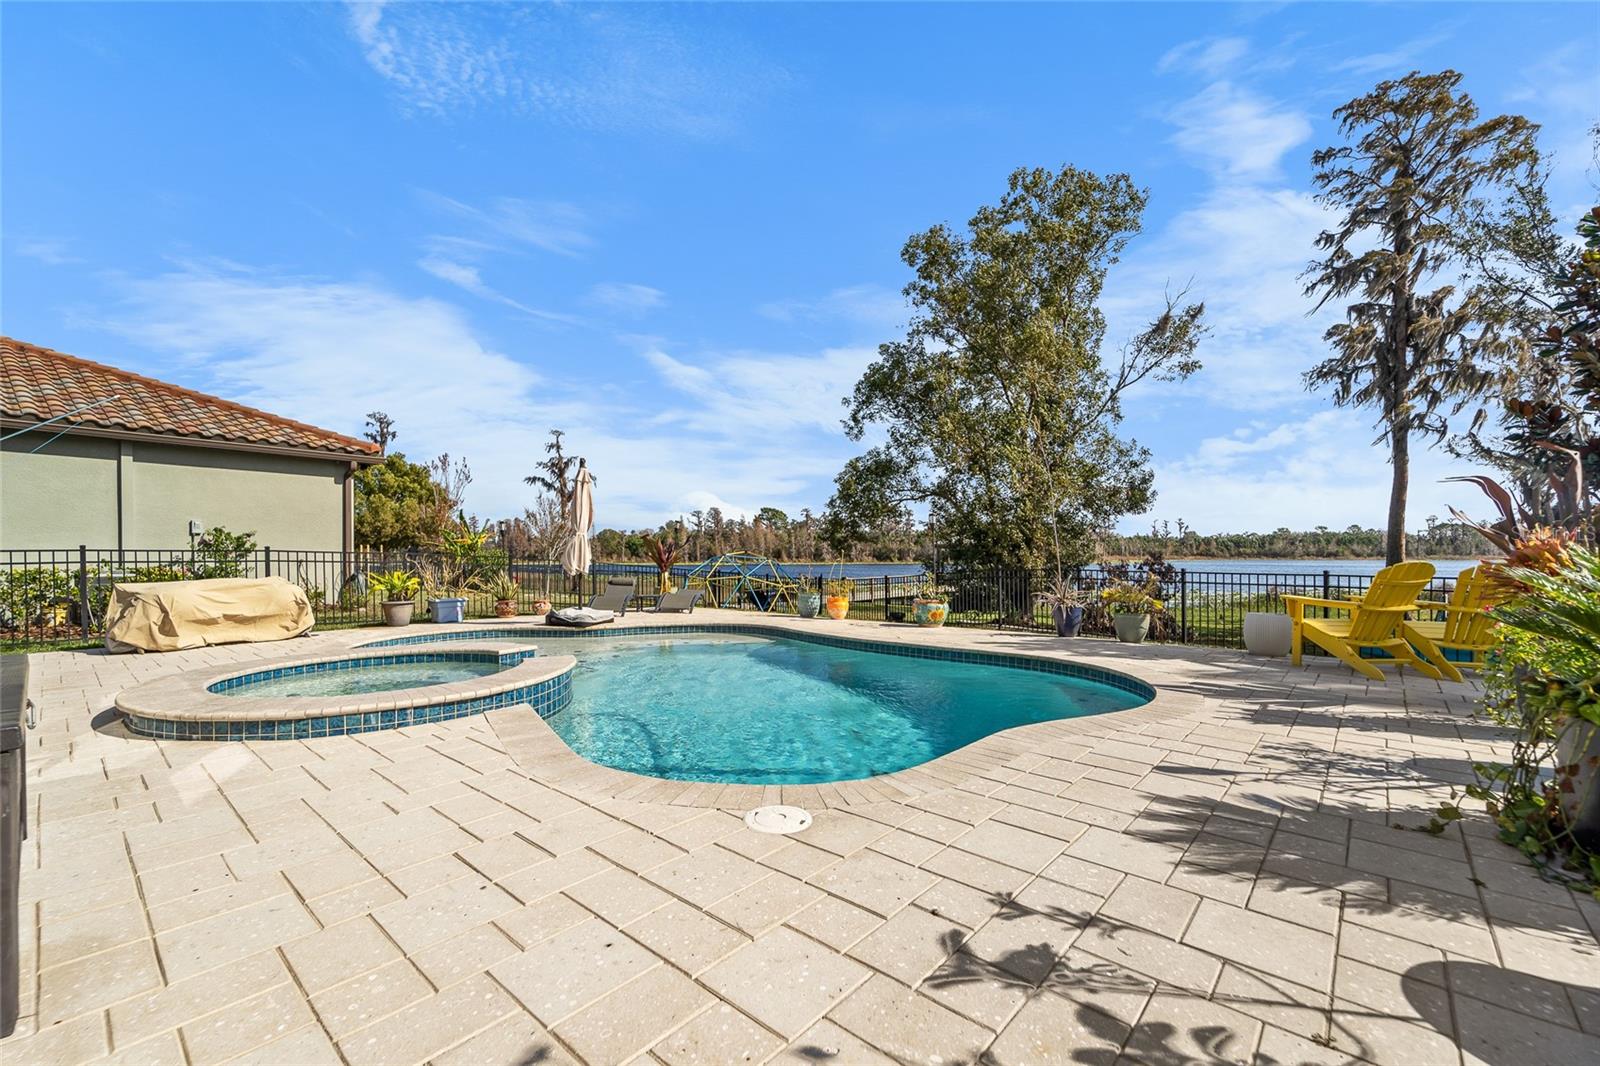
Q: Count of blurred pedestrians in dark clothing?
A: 0